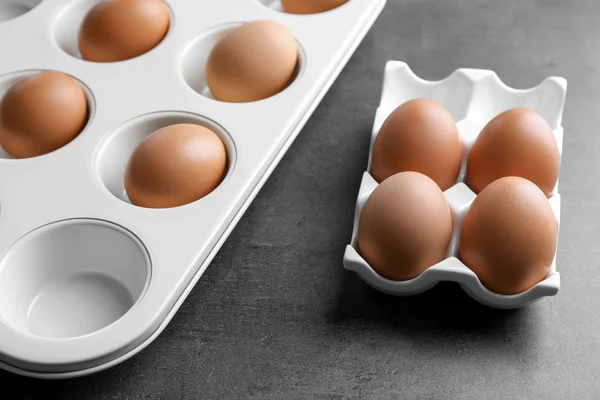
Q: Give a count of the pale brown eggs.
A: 9